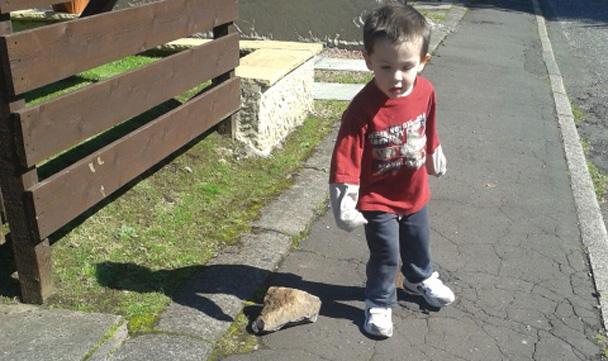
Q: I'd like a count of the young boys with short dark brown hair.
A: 1